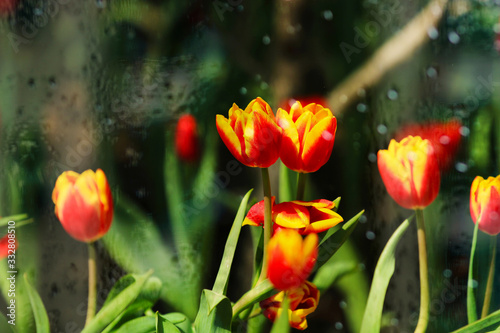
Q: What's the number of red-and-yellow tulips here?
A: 8